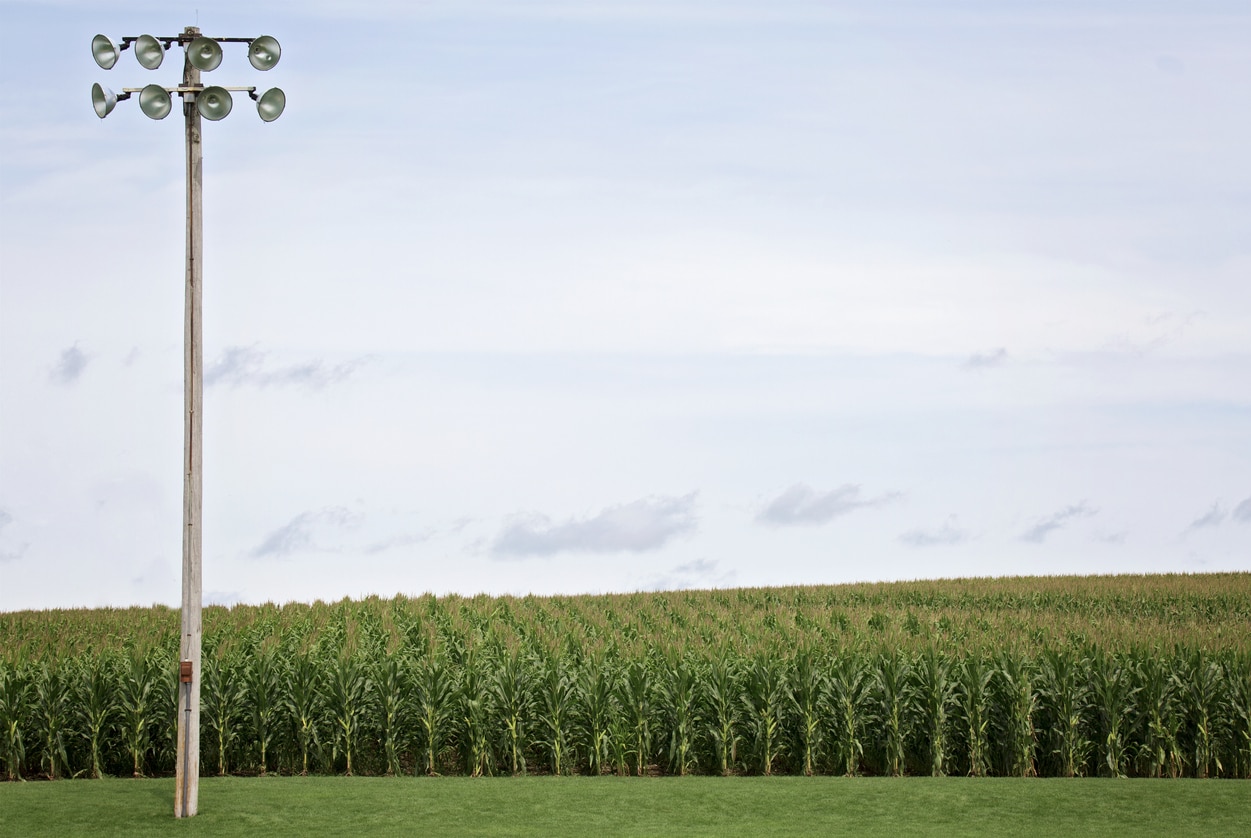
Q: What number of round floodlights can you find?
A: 8